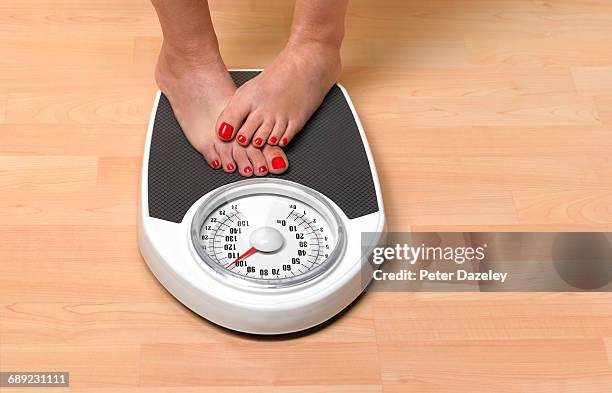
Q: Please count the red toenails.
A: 10